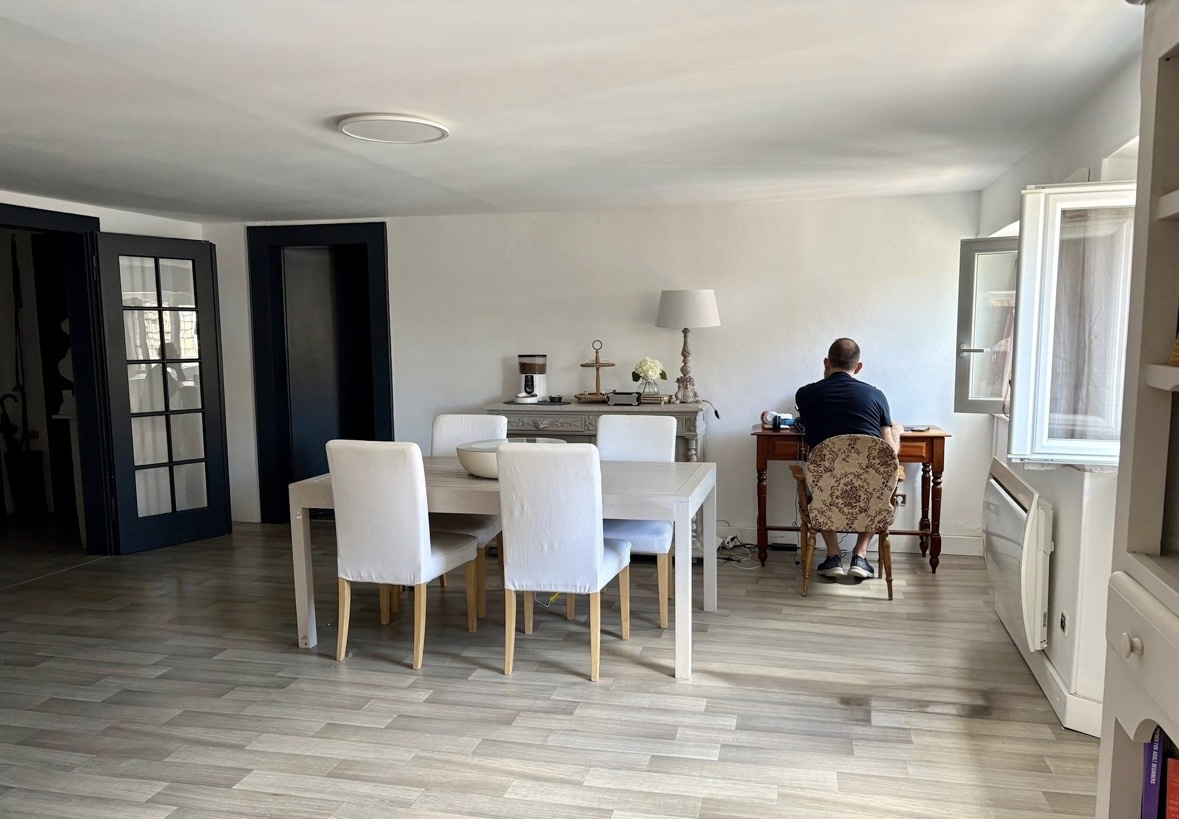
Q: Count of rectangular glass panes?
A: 12